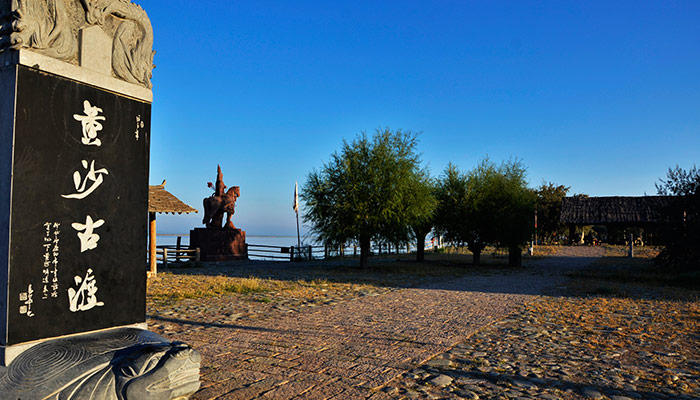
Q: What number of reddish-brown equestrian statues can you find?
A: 1